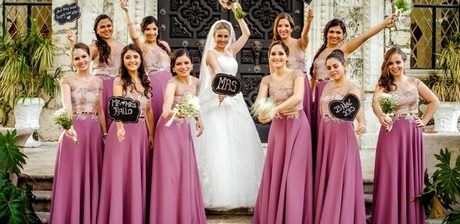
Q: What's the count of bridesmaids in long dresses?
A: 10